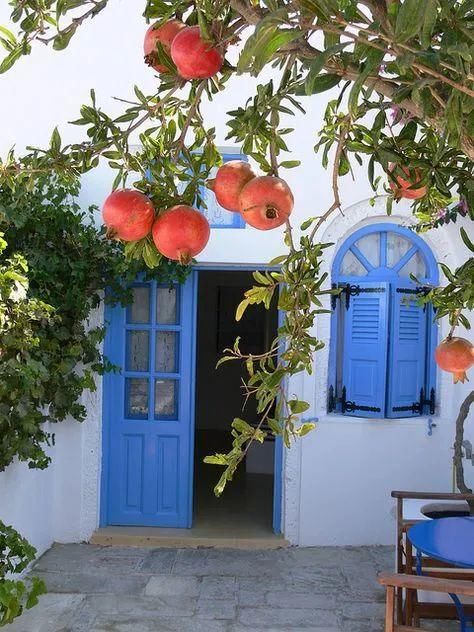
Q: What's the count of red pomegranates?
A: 8